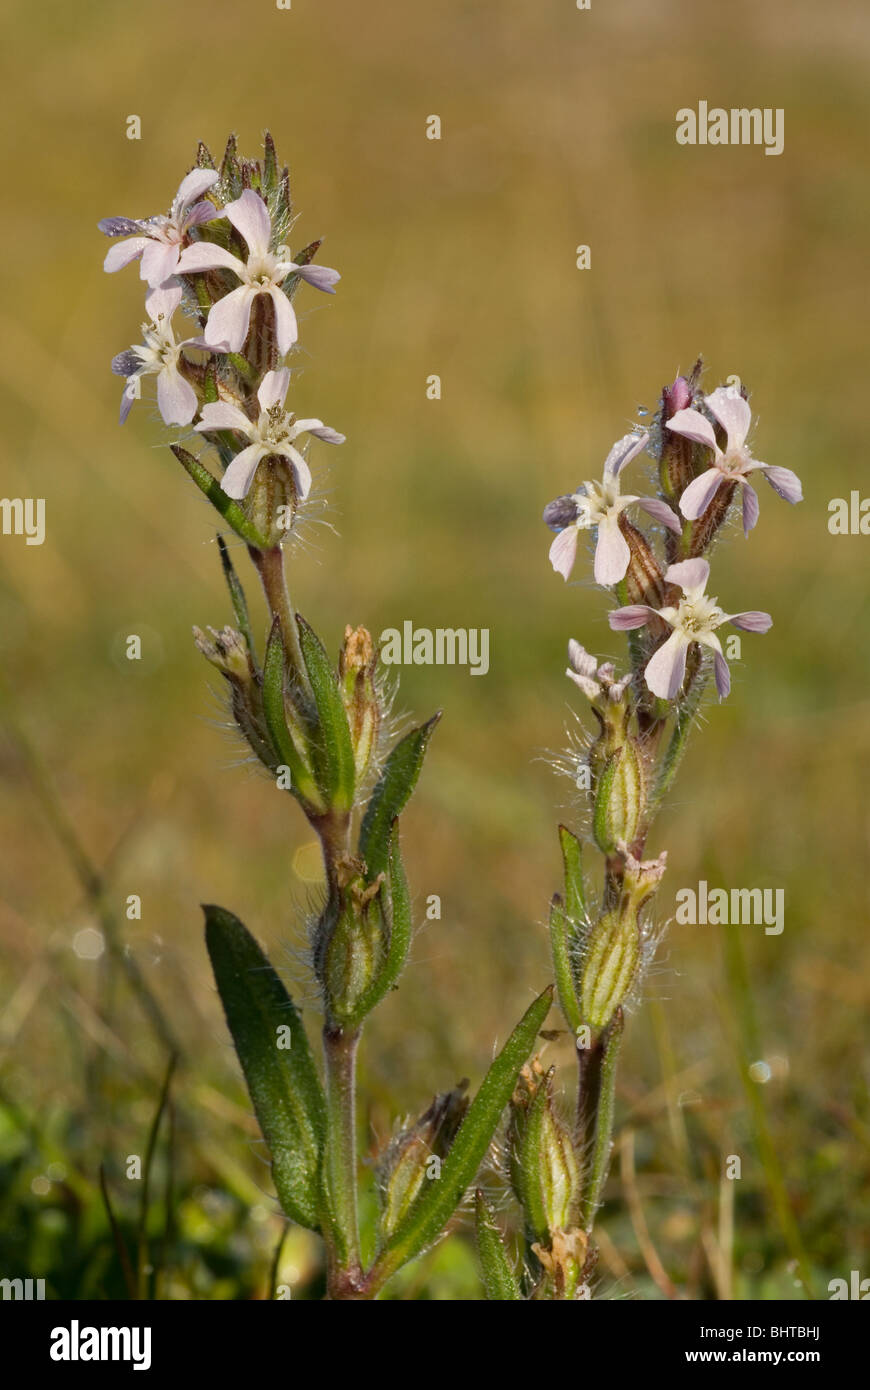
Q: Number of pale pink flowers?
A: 7